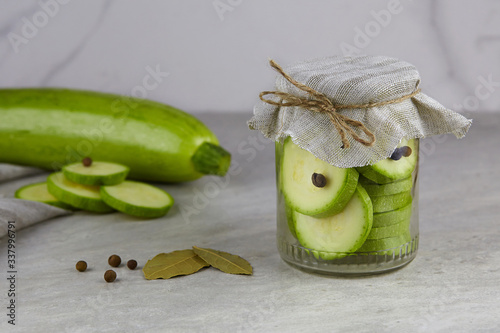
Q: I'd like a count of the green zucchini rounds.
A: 12